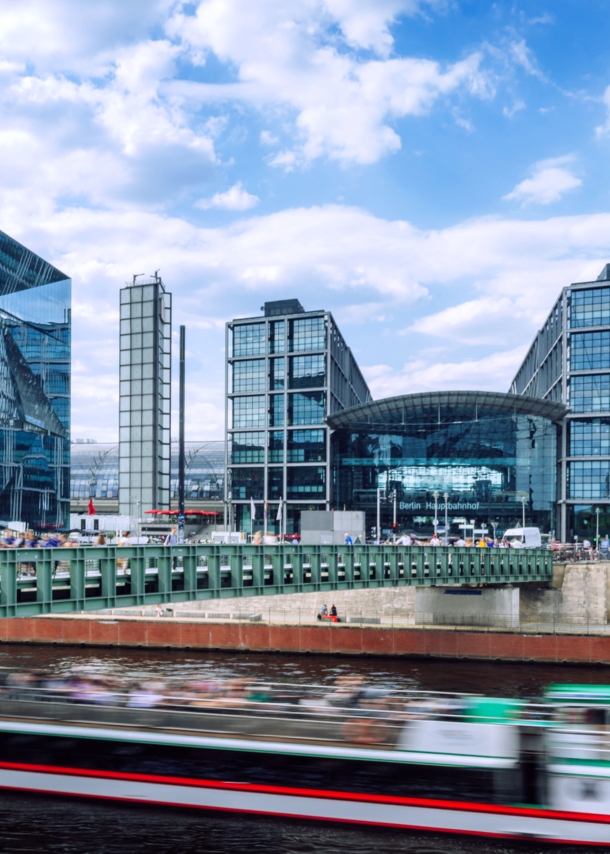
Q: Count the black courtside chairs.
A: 0